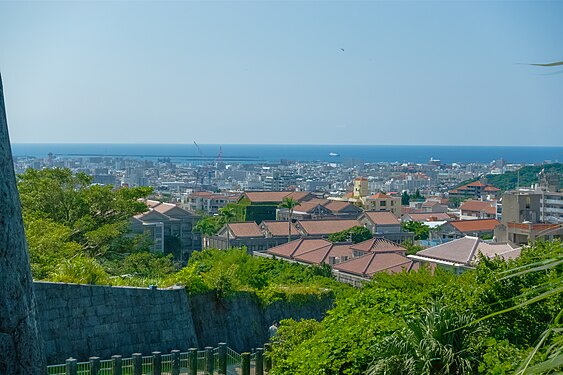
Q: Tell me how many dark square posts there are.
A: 12